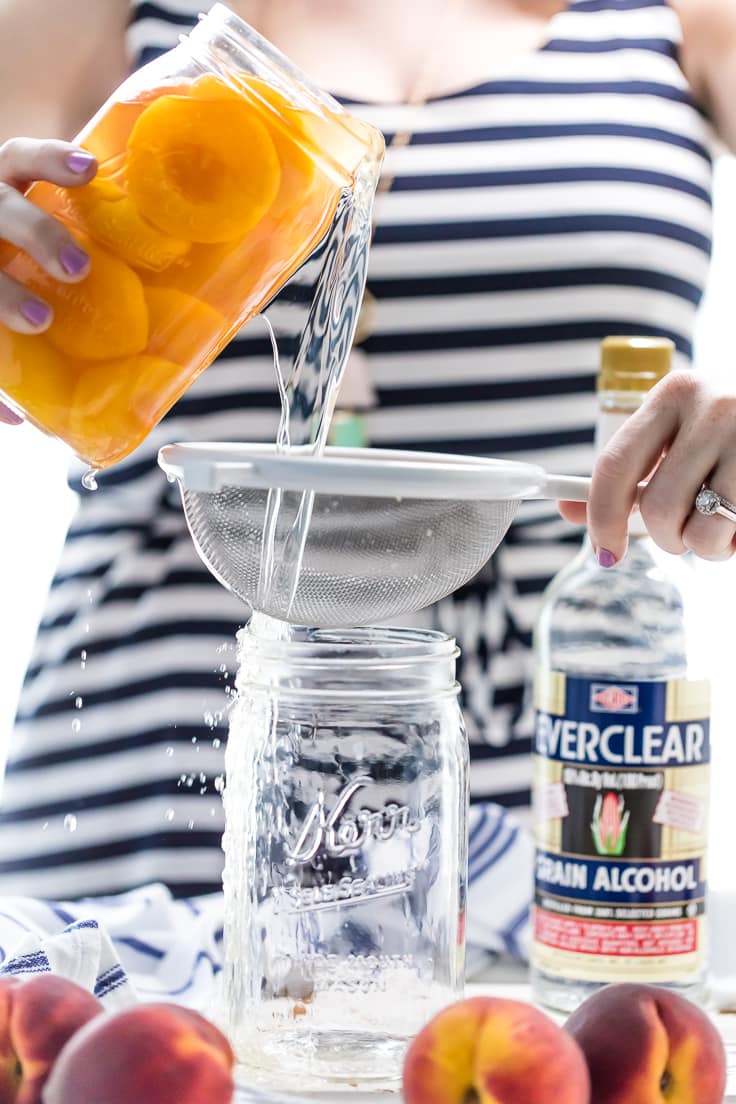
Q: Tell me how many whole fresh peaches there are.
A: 4